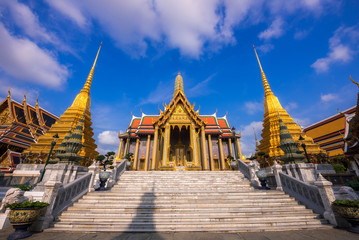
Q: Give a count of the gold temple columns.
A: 12